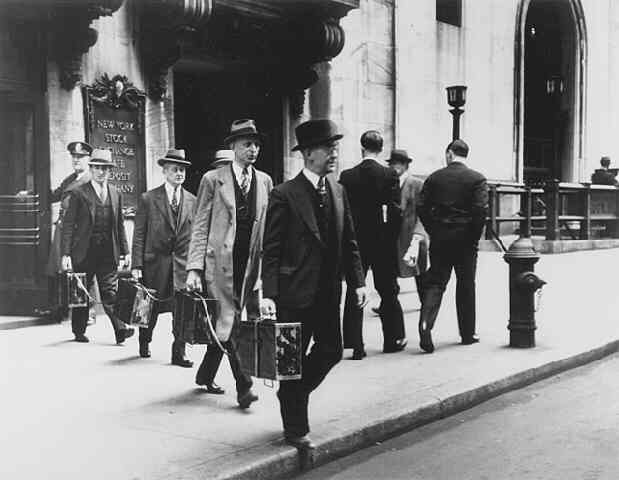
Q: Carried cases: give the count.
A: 4